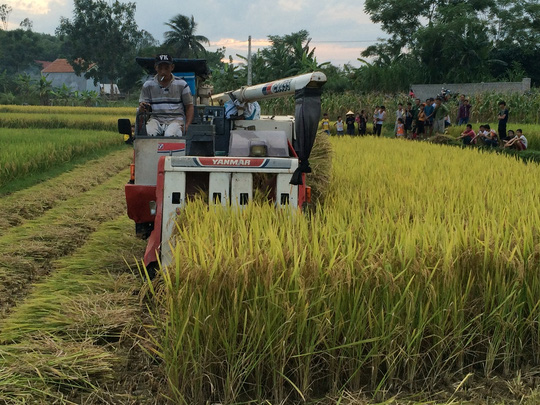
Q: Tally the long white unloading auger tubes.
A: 1